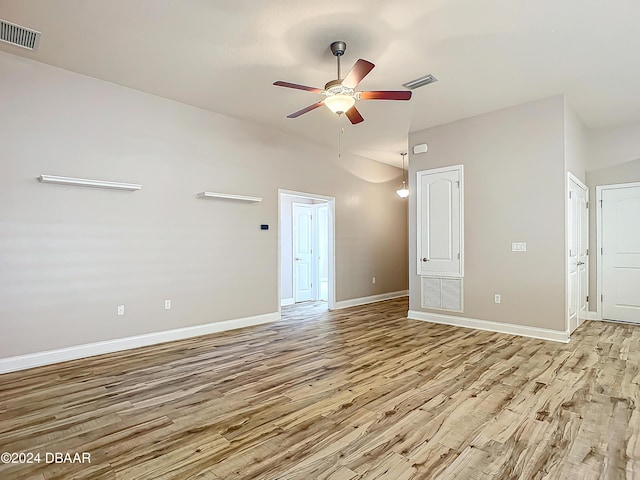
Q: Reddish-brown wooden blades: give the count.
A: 5